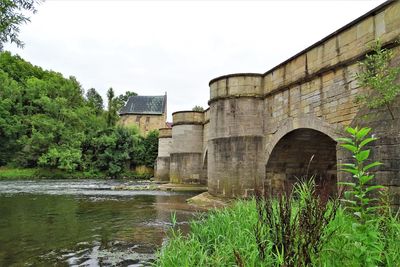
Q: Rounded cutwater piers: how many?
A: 3